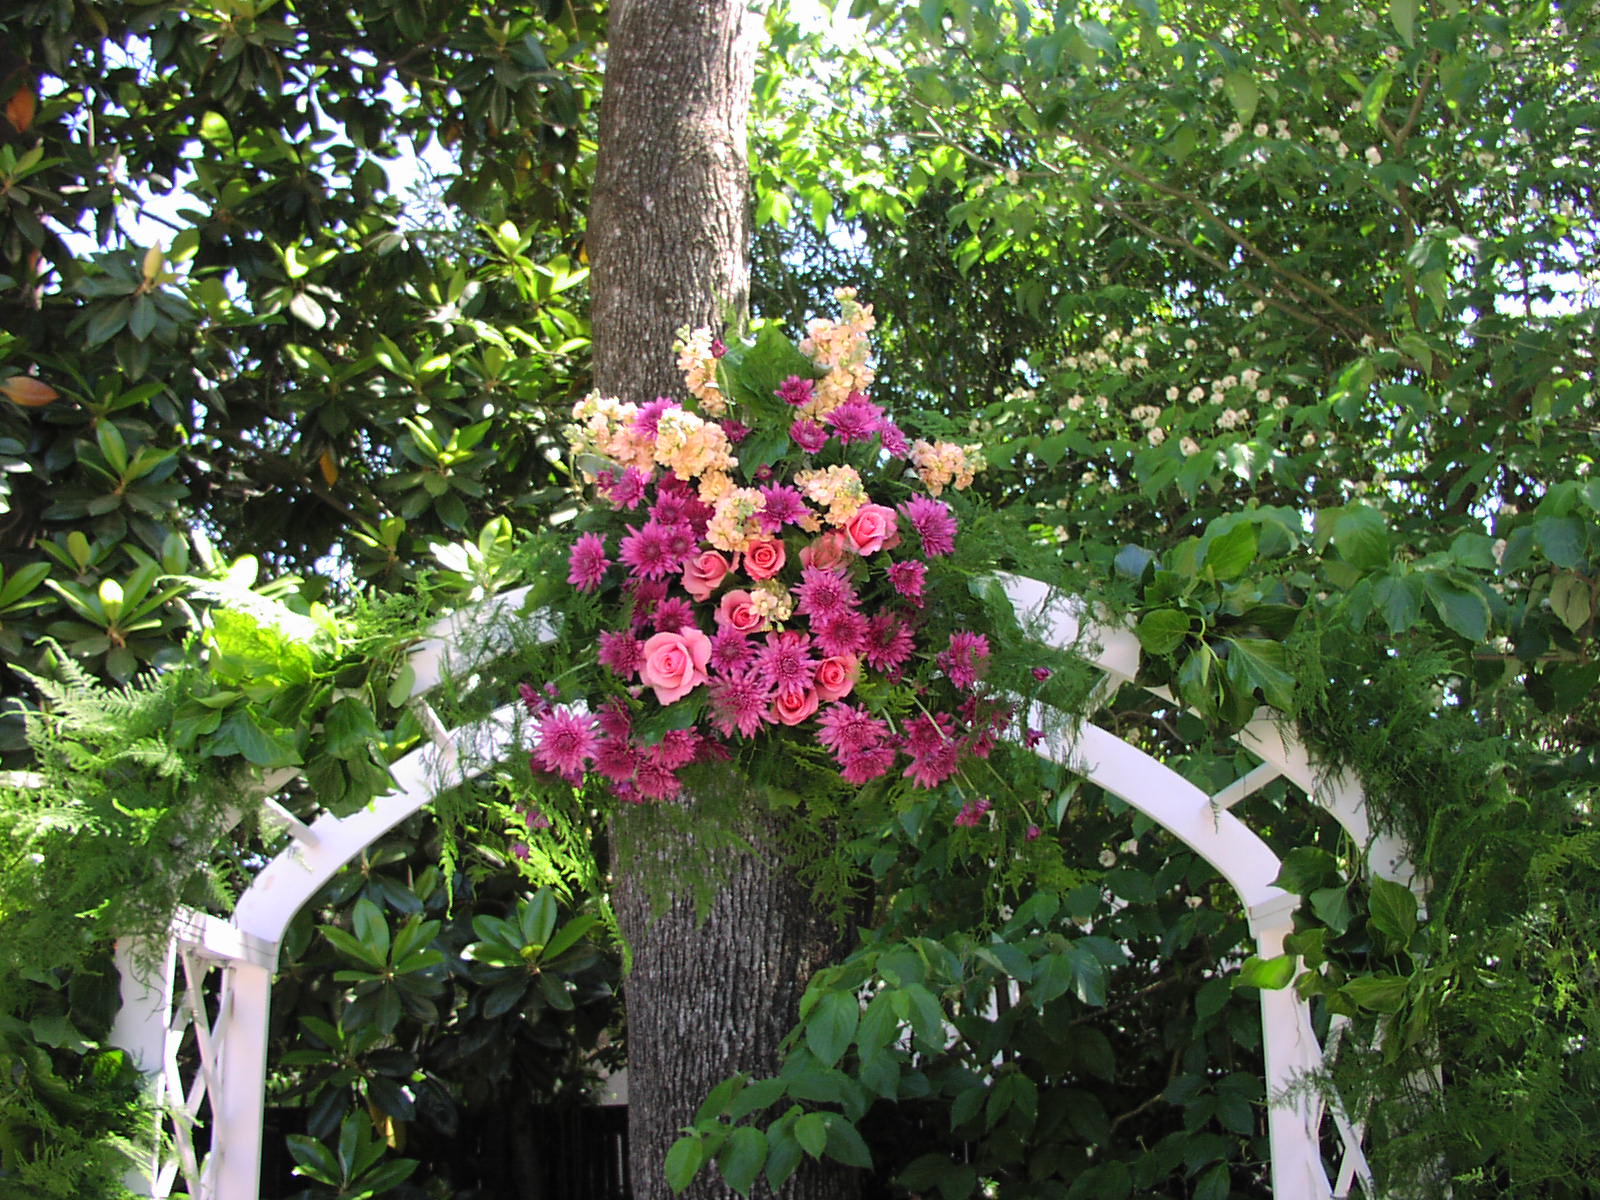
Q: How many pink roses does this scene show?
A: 8